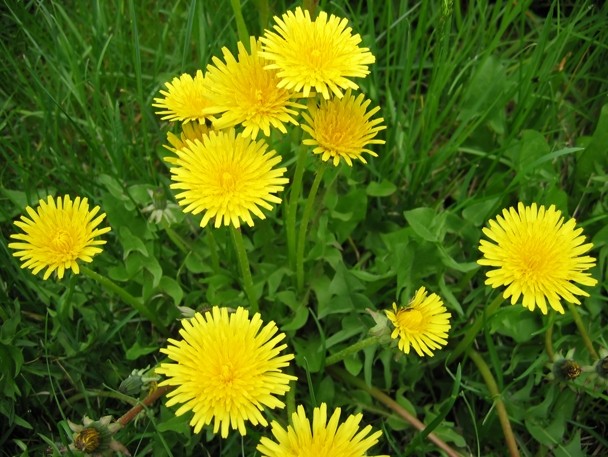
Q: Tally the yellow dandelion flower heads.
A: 11